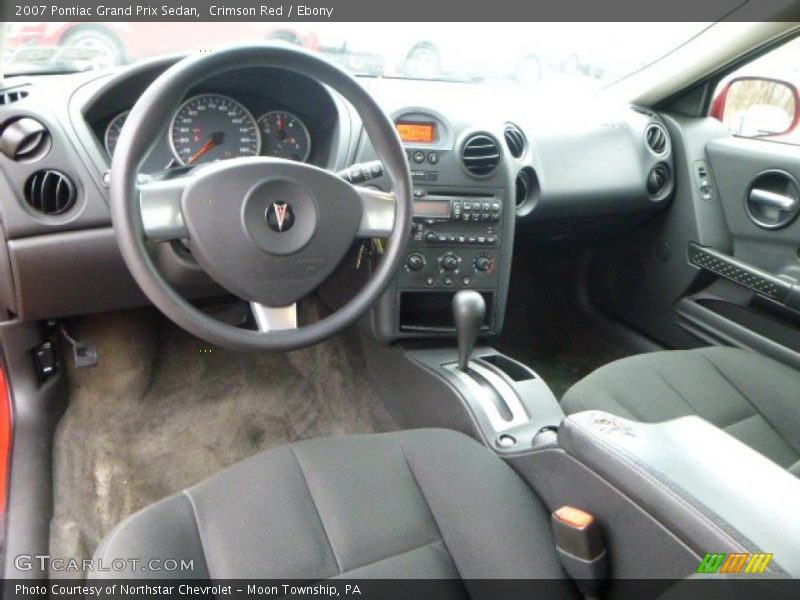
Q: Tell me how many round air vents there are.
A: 7